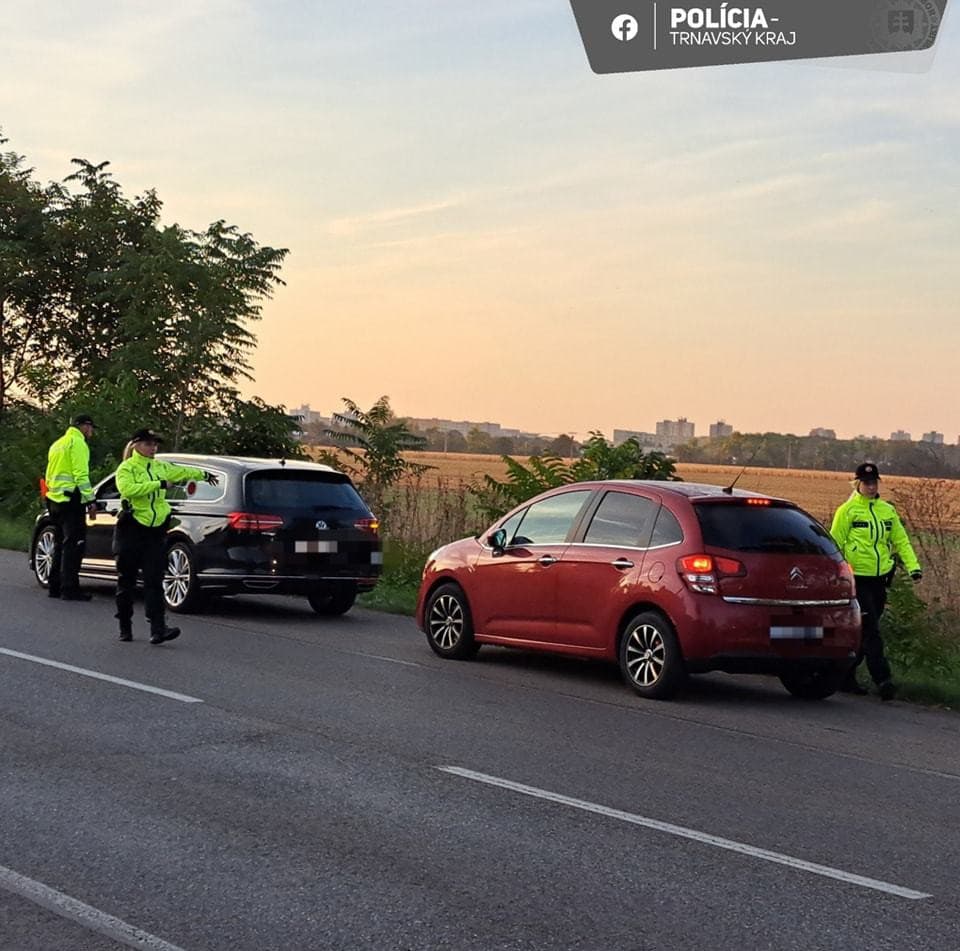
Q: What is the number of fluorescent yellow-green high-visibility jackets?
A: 3